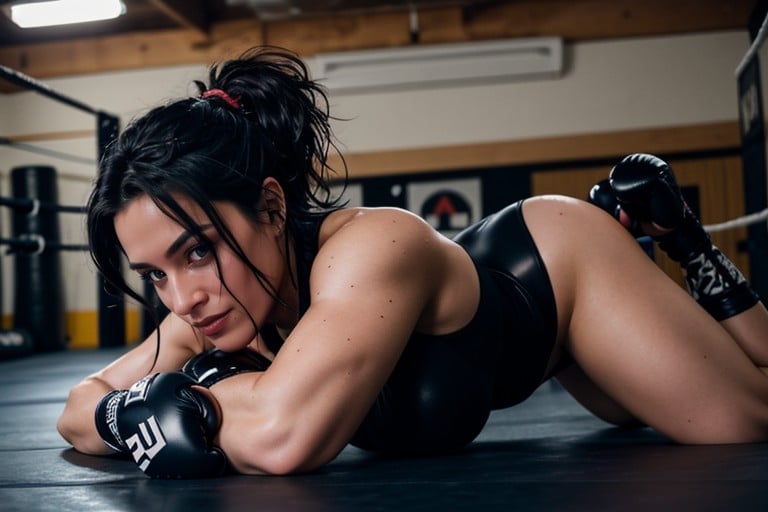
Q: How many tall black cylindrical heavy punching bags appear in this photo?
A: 1